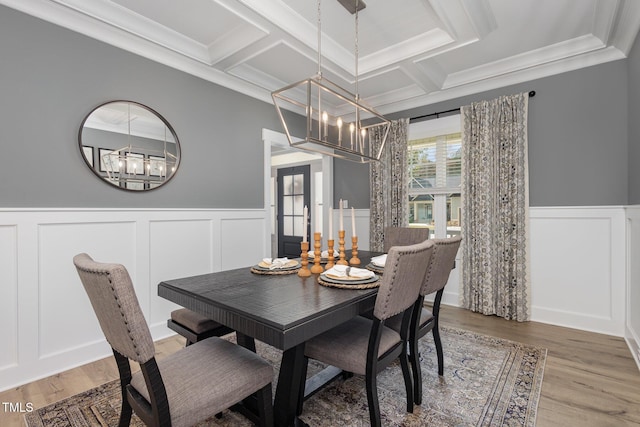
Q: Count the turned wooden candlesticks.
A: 5